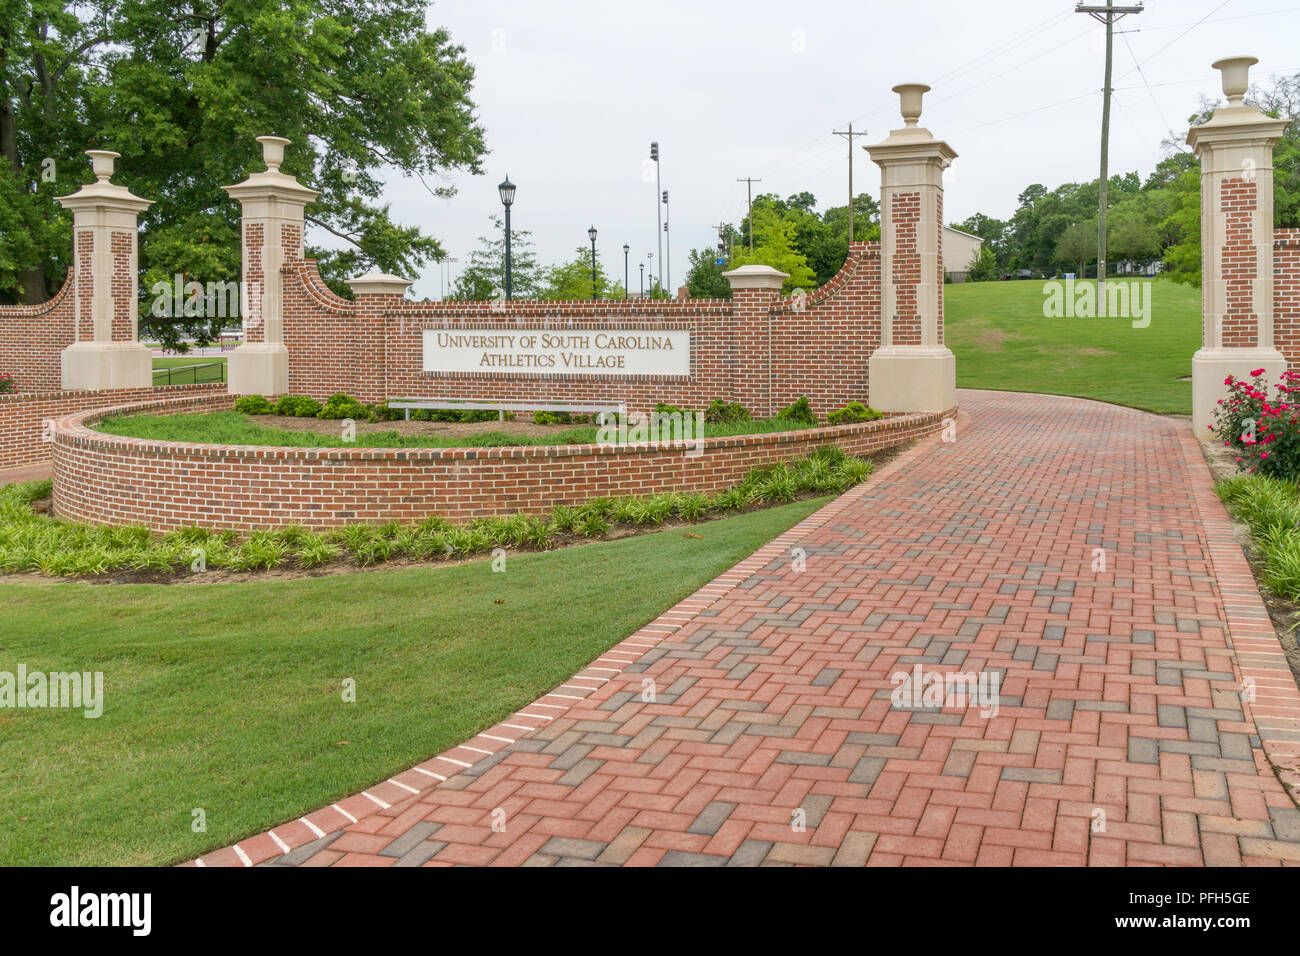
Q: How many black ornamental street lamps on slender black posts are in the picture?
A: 5